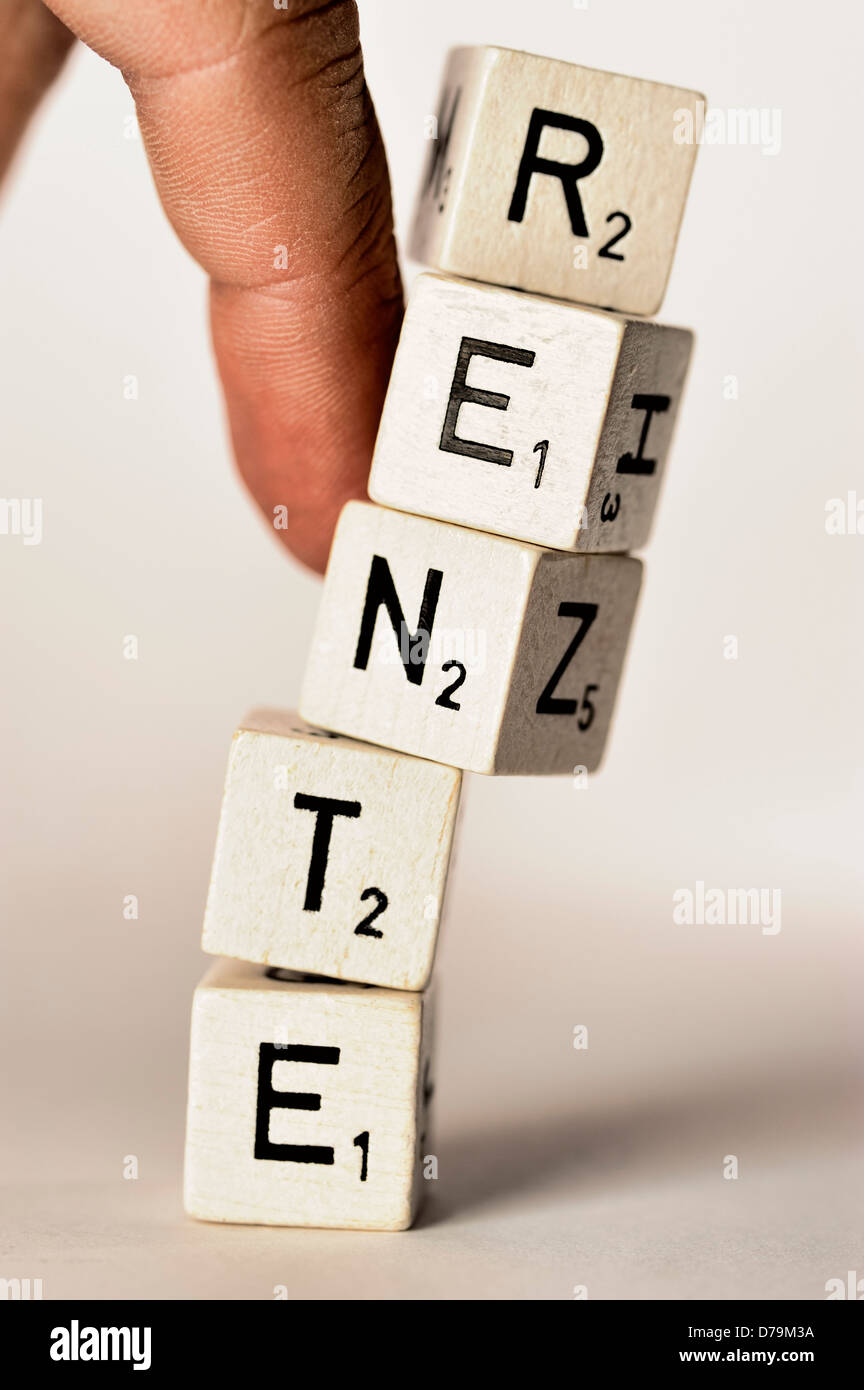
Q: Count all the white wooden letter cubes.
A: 5